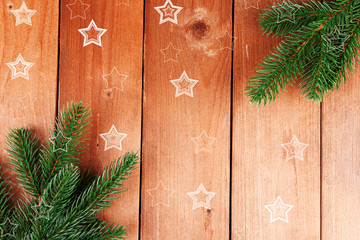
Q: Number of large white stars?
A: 9